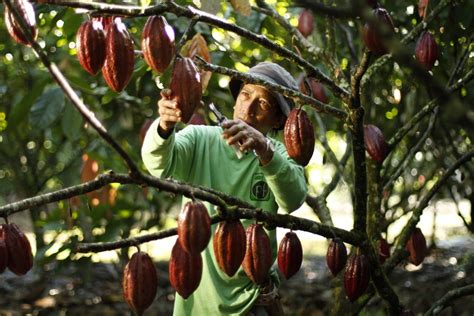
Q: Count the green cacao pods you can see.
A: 0